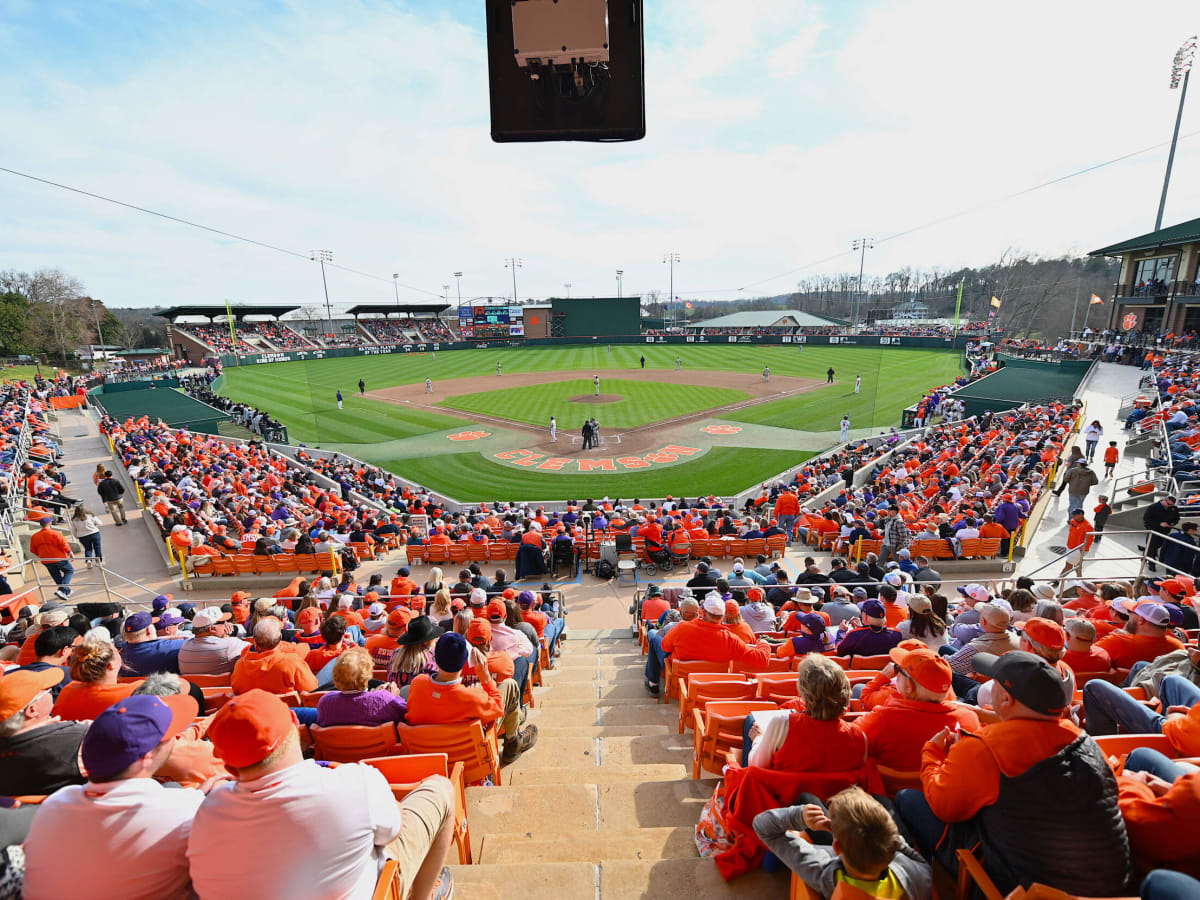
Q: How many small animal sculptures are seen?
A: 0